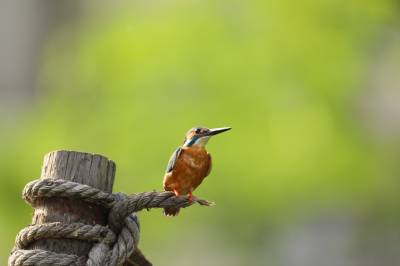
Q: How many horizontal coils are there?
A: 3